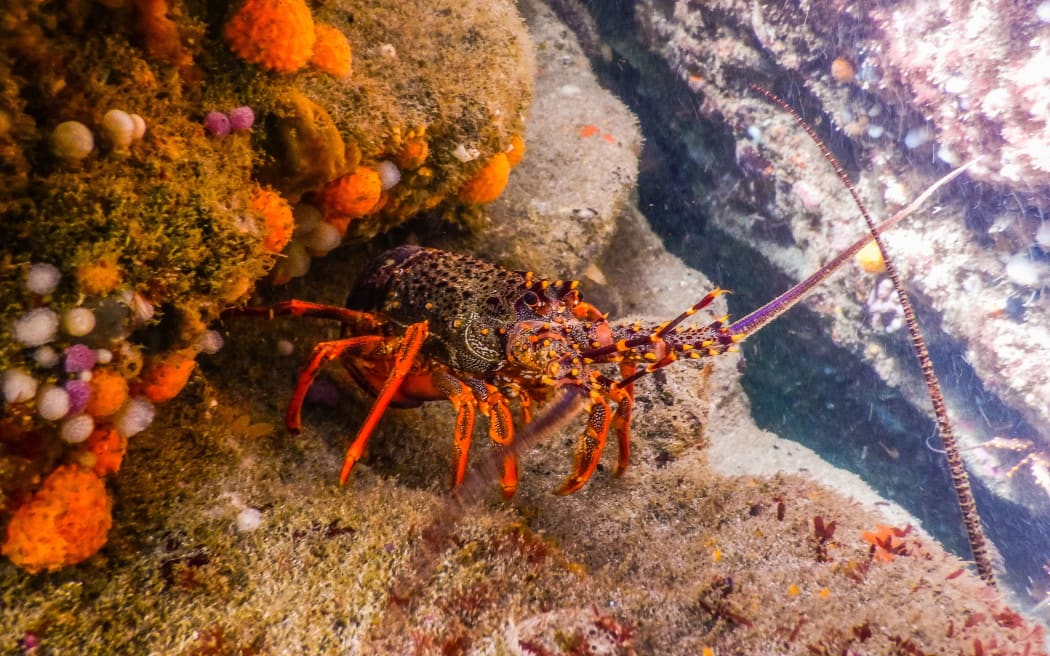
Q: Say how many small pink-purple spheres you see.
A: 4